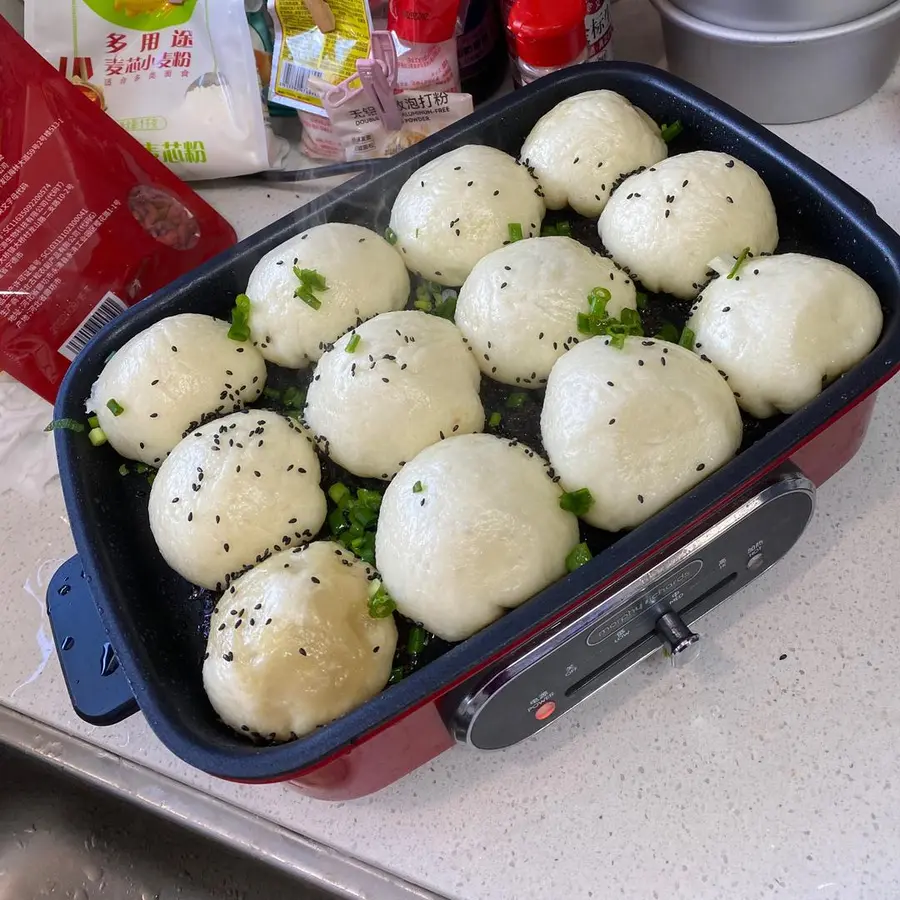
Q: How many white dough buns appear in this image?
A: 12